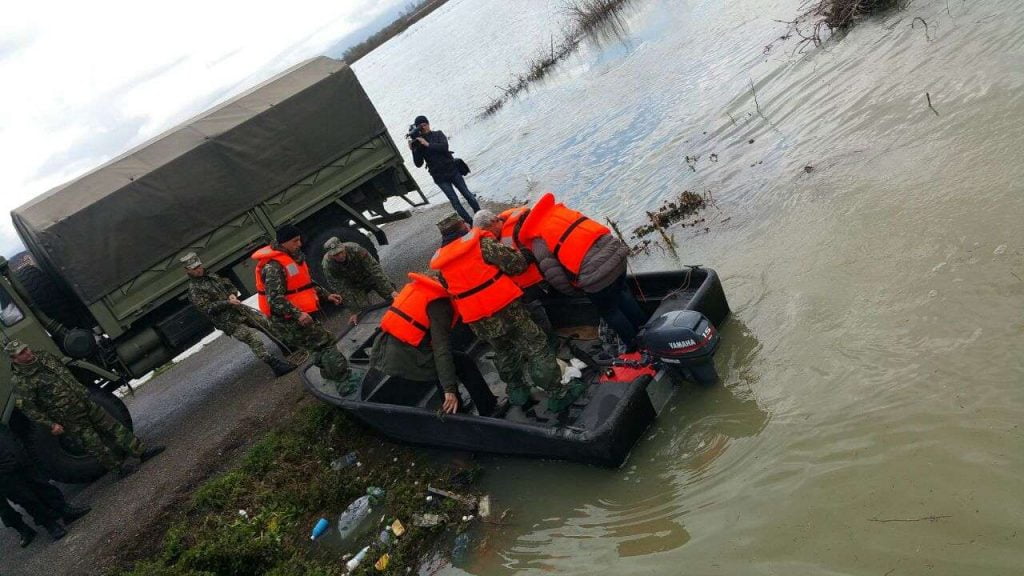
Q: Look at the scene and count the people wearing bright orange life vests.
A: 5